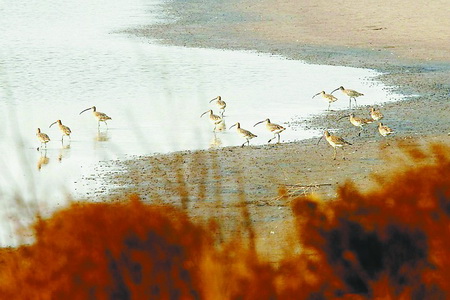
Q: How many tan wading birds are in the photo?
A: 13